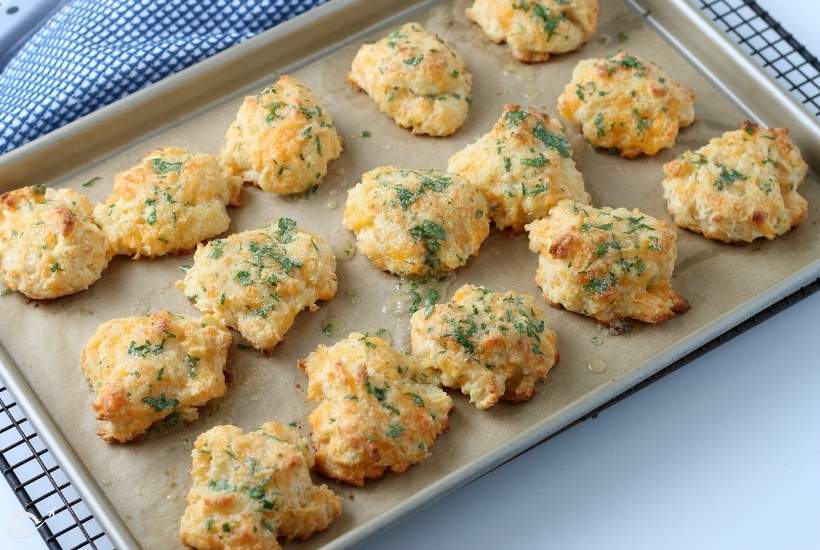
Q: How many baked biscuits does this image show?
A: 15